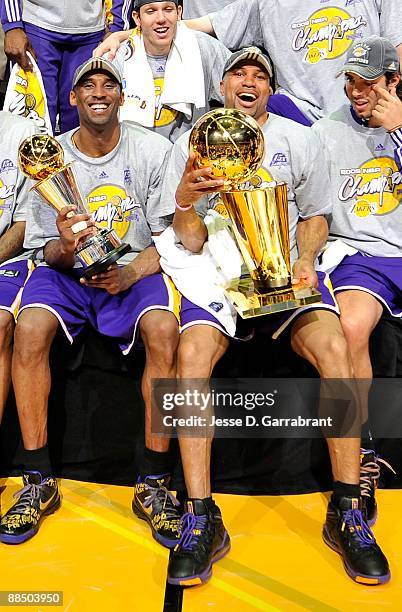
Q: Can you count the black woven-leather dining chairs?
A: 0